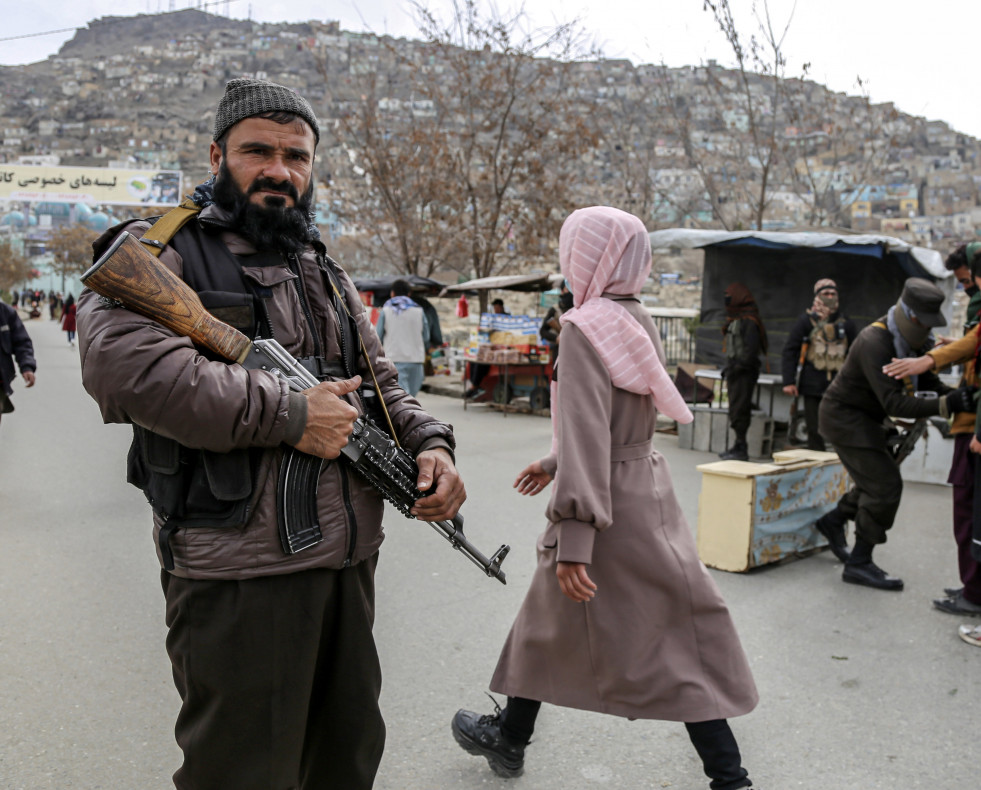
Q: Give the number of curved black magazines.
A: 1